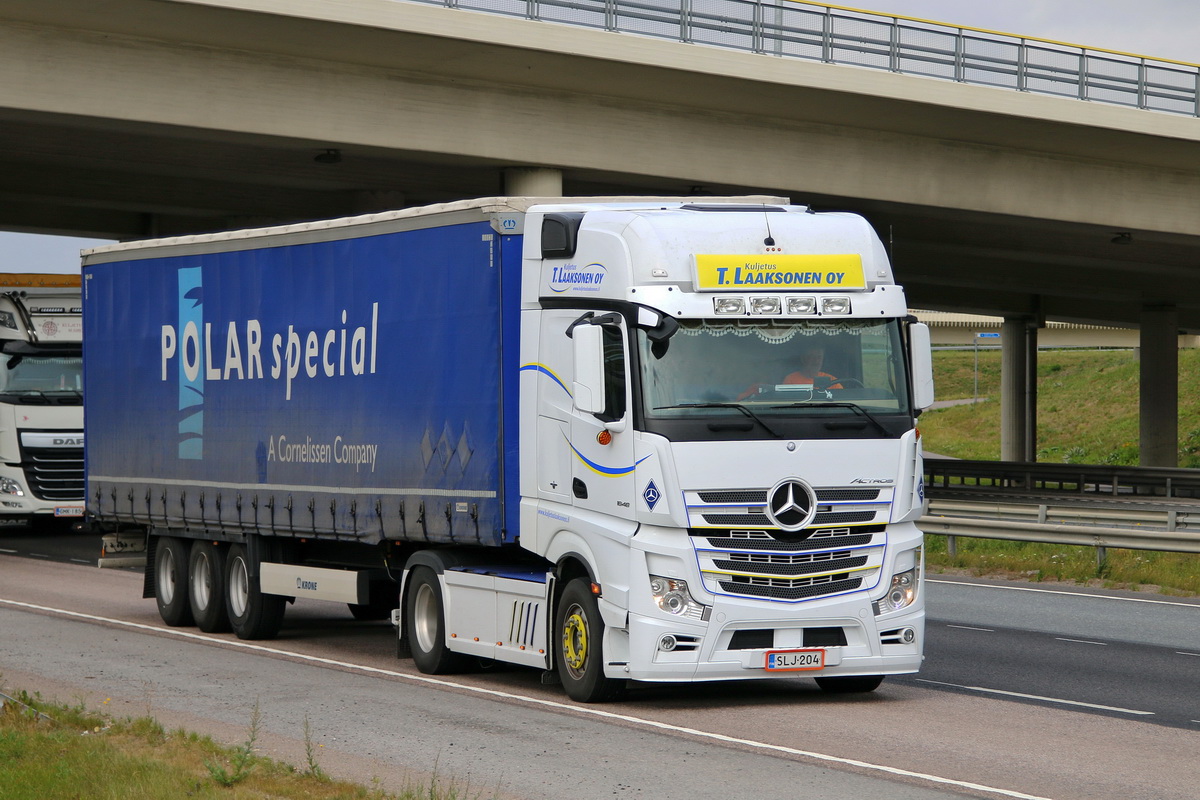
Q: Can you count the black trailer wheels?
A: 3